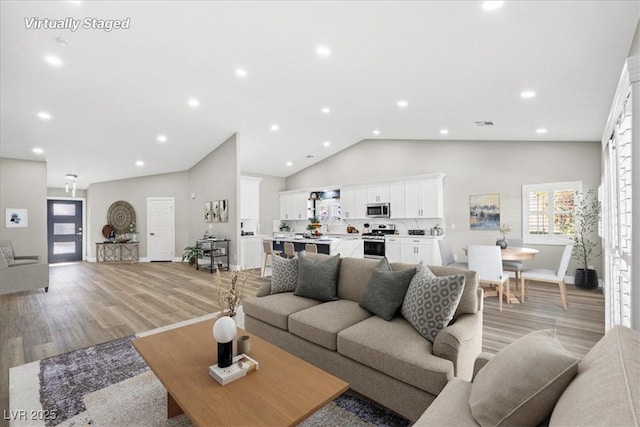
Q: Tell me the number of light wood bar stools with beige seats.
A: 3